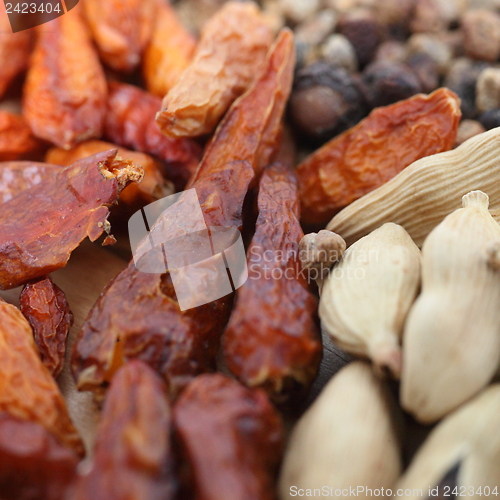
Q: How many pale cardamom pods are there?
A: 5